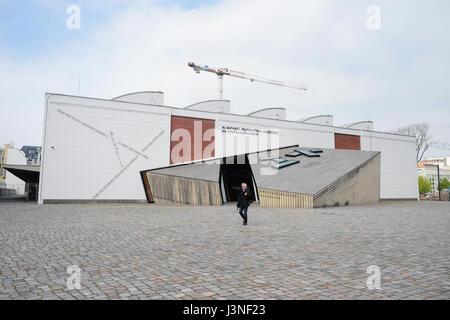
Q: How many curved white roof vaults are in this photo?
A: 5